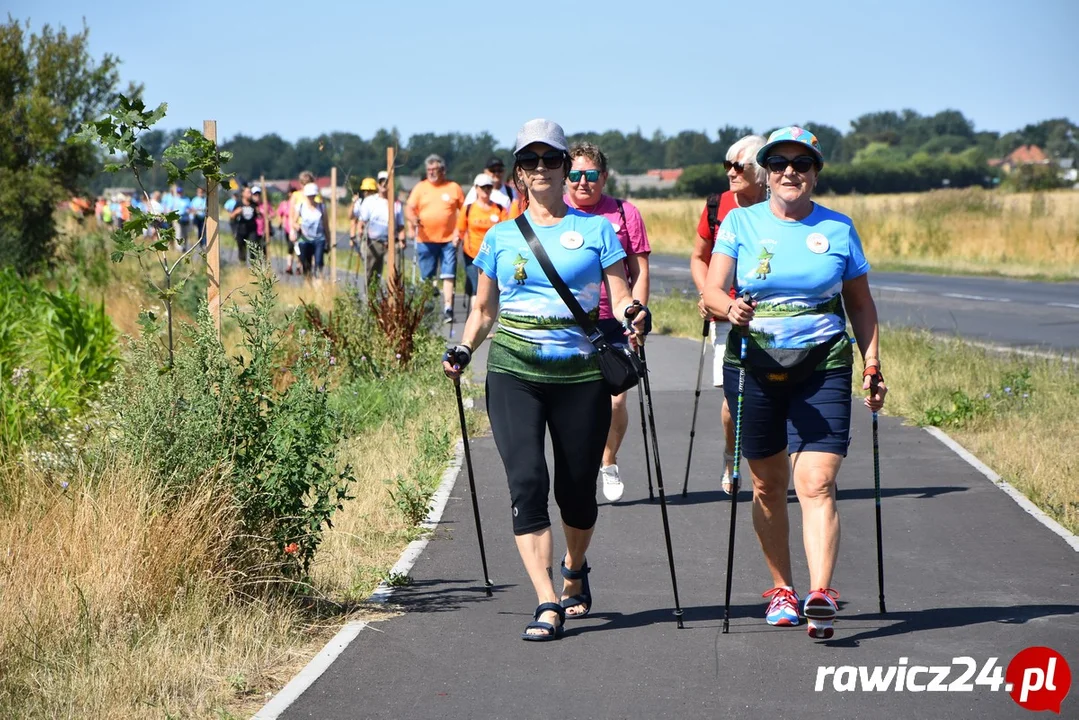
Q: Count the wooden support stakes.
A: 4